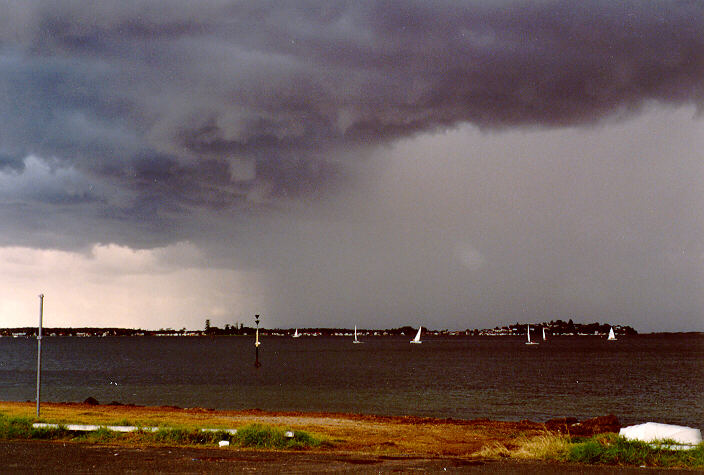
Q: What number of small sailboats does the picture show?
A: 6